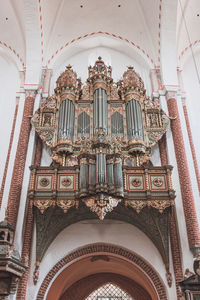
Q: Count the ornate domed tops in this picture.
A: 3